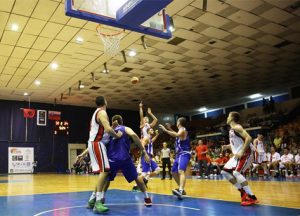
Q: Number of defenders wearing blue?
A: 3